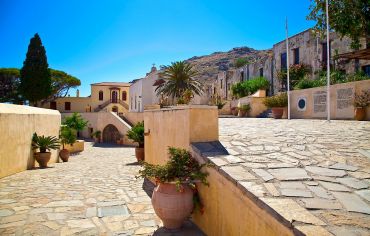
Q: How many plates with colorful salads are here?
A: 0